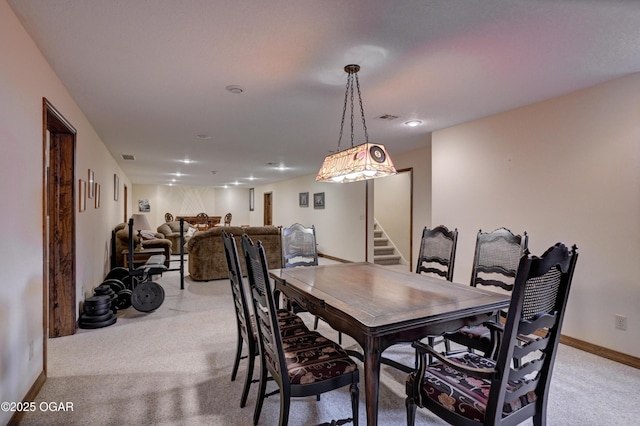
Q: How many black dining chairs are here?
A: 6